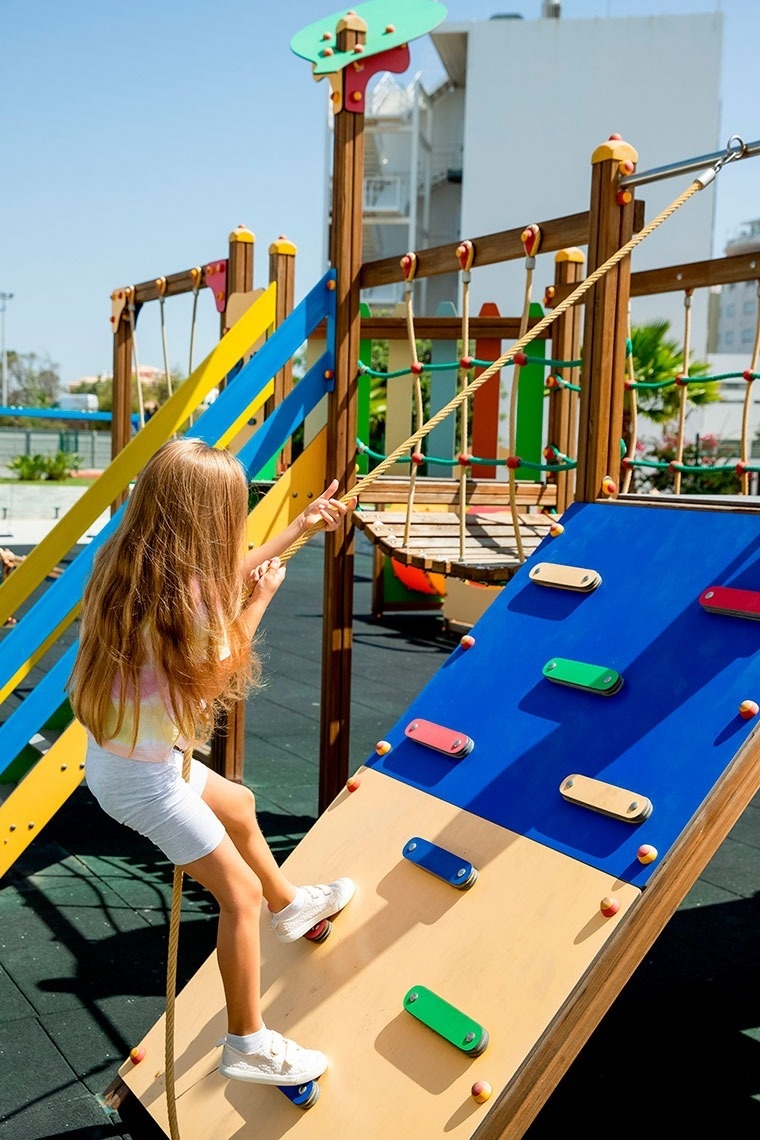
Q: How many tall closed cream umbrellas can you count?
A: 0